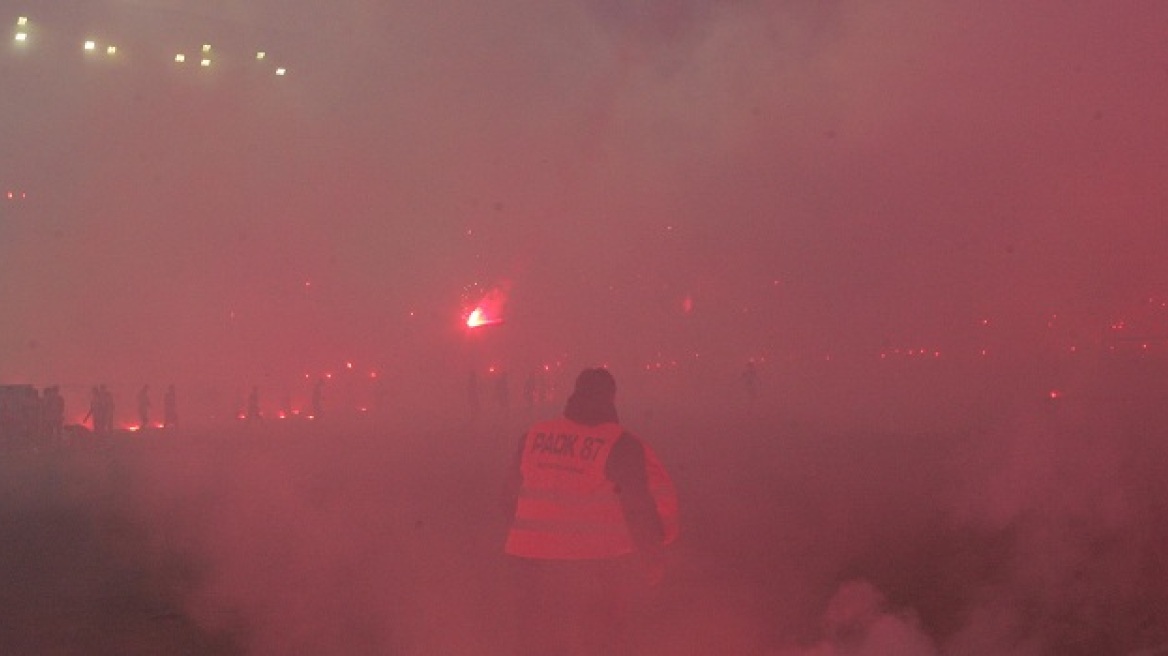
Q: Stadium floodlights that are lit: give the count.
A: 9